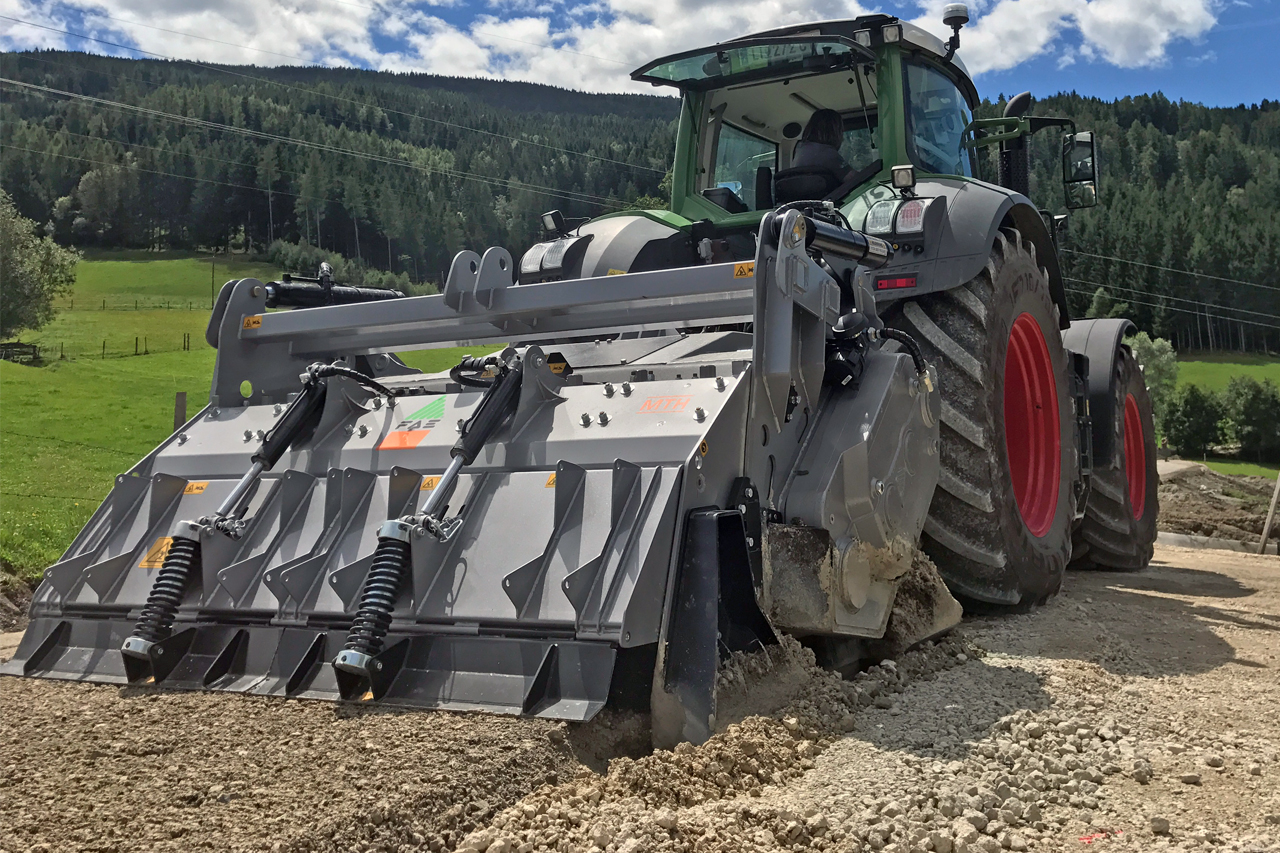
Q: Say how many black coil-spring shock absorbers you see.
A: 2